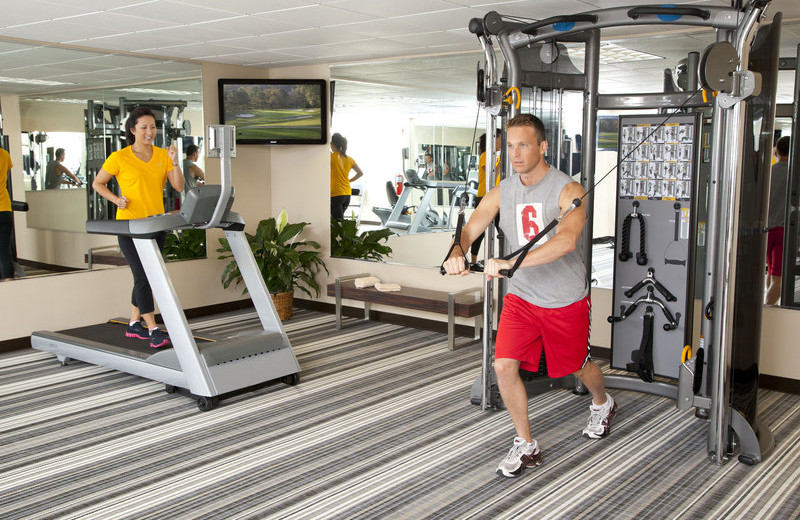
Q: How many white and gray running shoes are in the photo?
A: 2